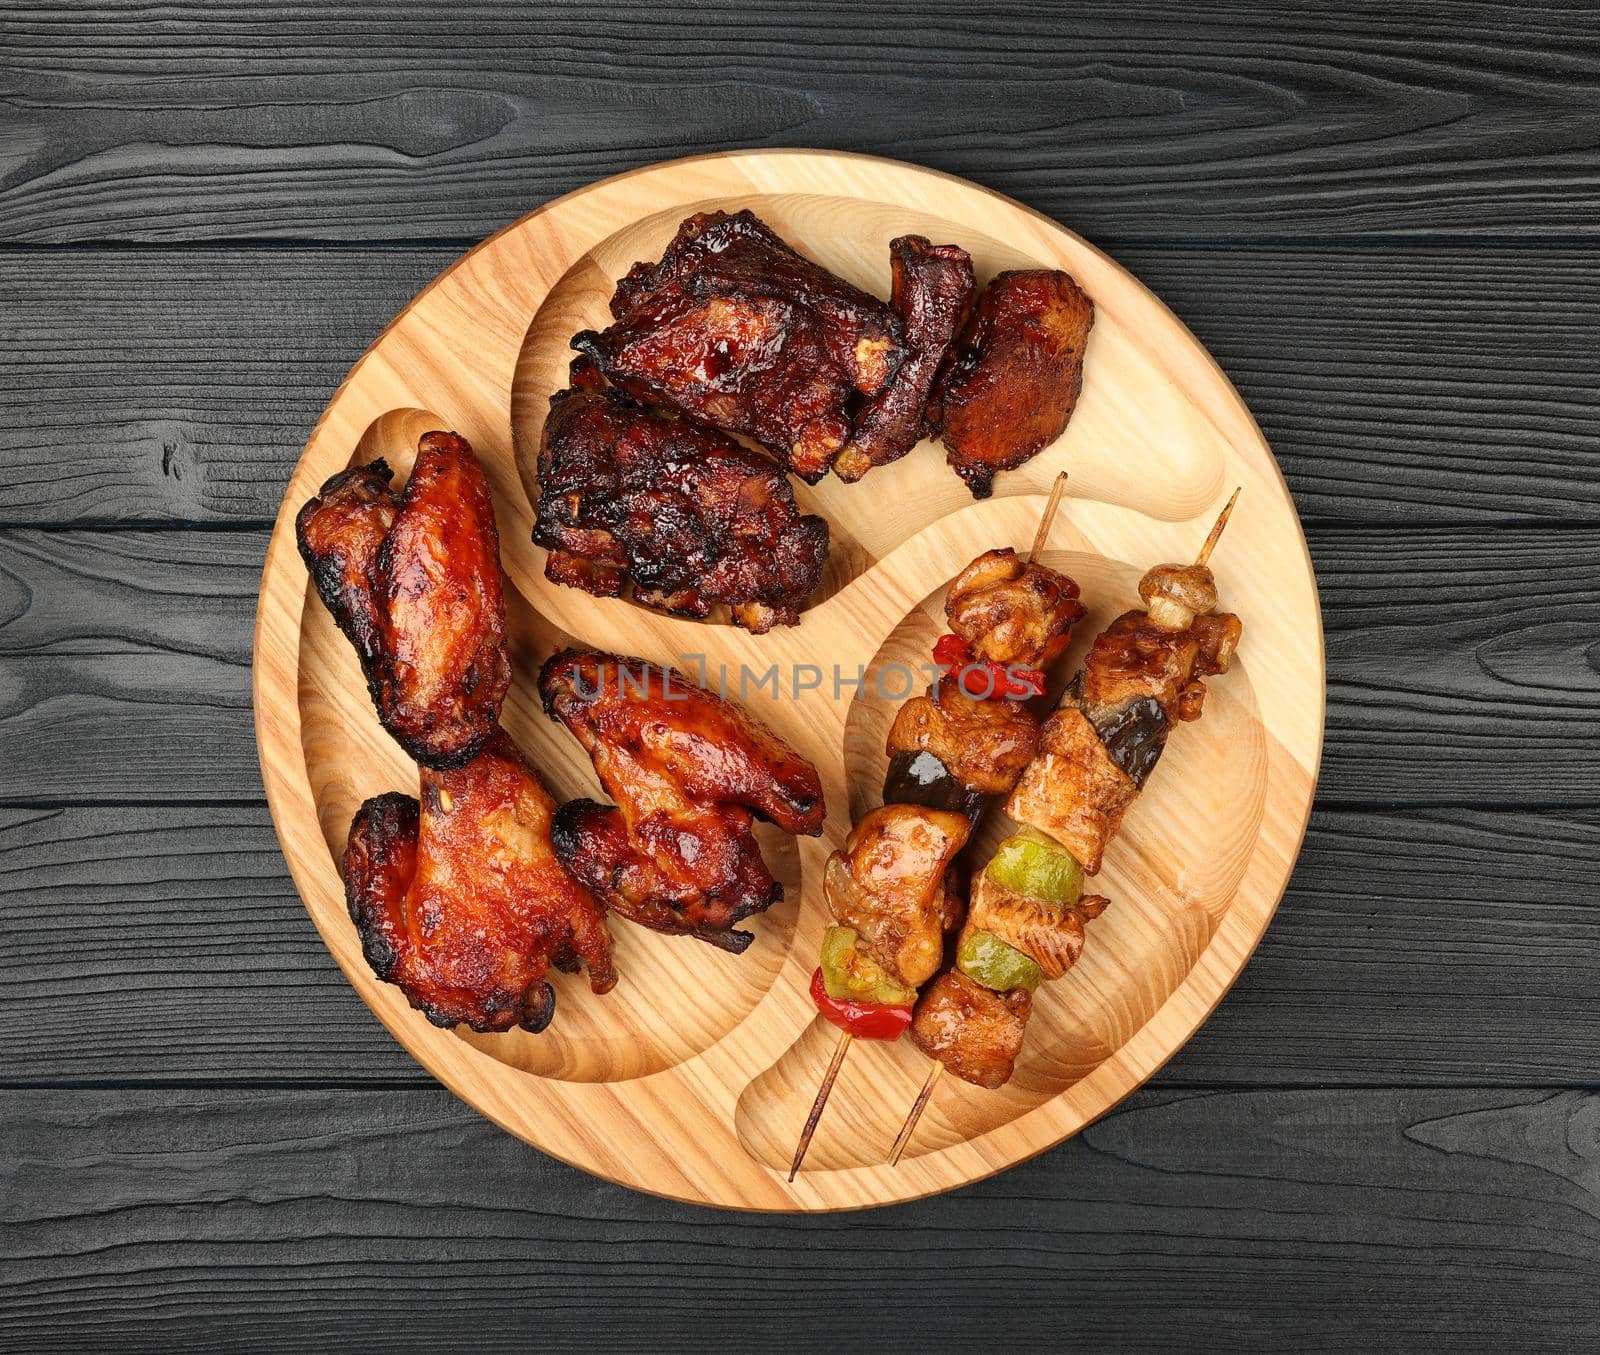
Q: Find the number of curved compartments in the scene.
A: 3